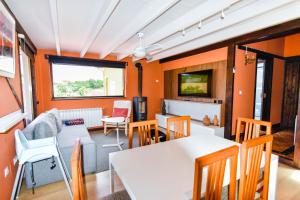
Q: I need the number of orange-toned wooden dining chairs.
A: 6